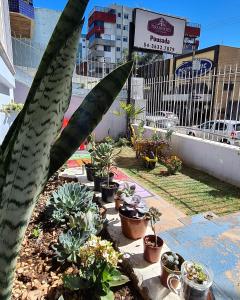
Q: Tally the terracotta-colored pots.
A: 4